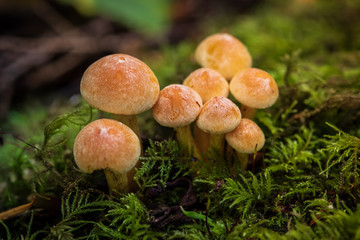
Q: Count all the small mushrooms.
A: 8